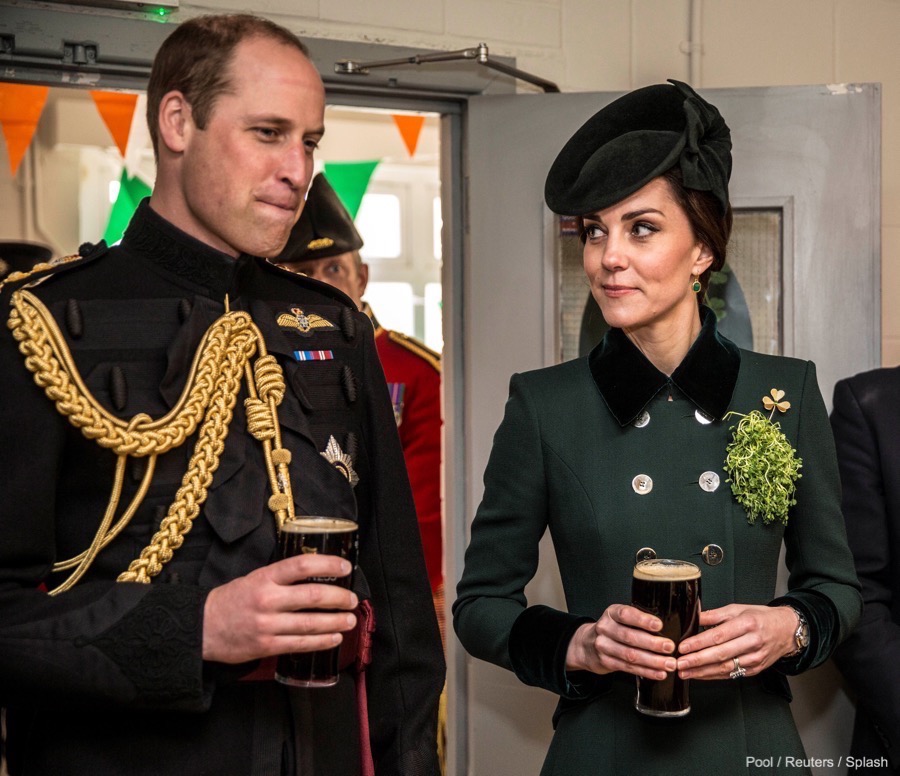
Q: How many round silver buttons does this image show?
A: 6